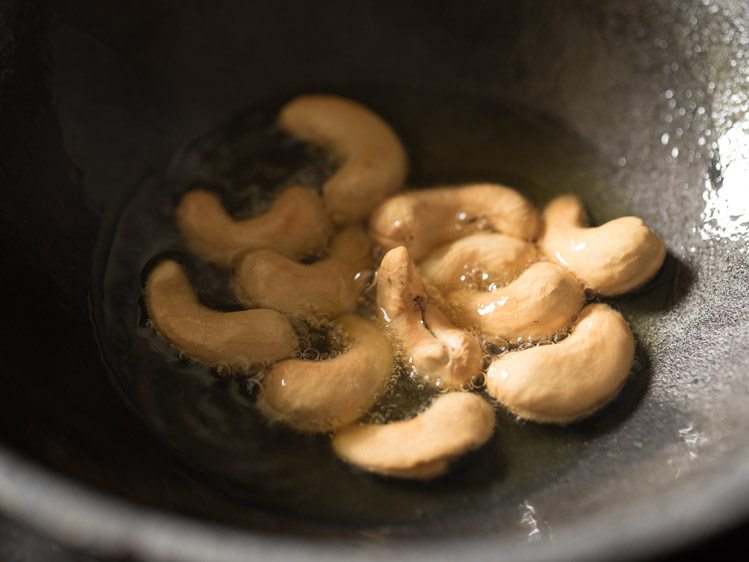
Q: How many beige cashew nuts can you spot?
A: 12